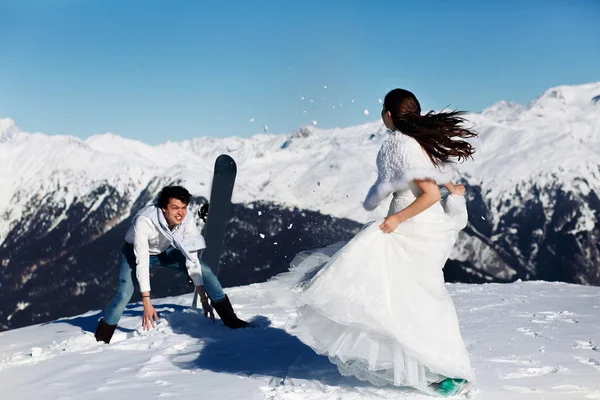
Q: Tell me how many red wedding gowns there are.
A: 0